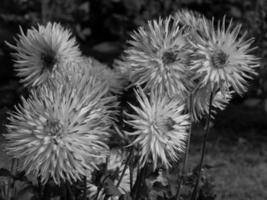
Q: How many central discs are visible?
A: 5